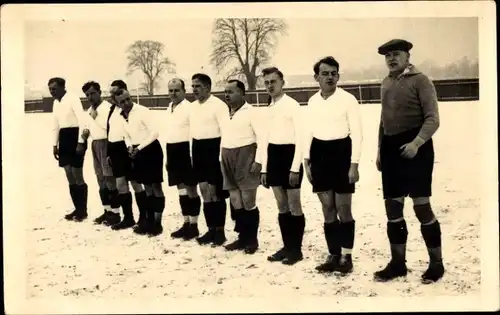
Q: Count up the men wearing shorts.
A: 10